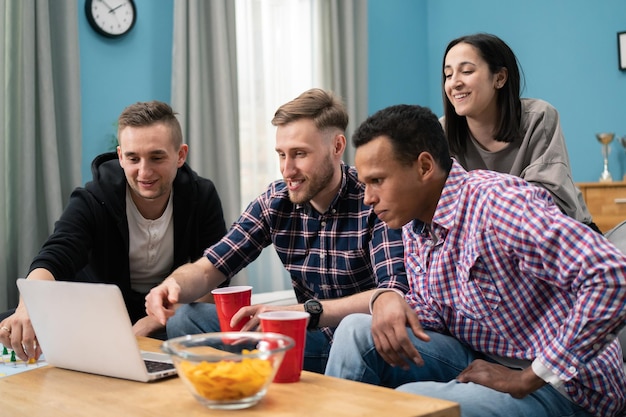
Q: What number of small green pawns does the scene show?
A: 2